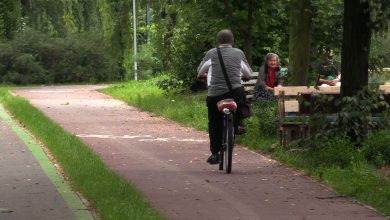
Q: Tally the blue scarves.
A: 0